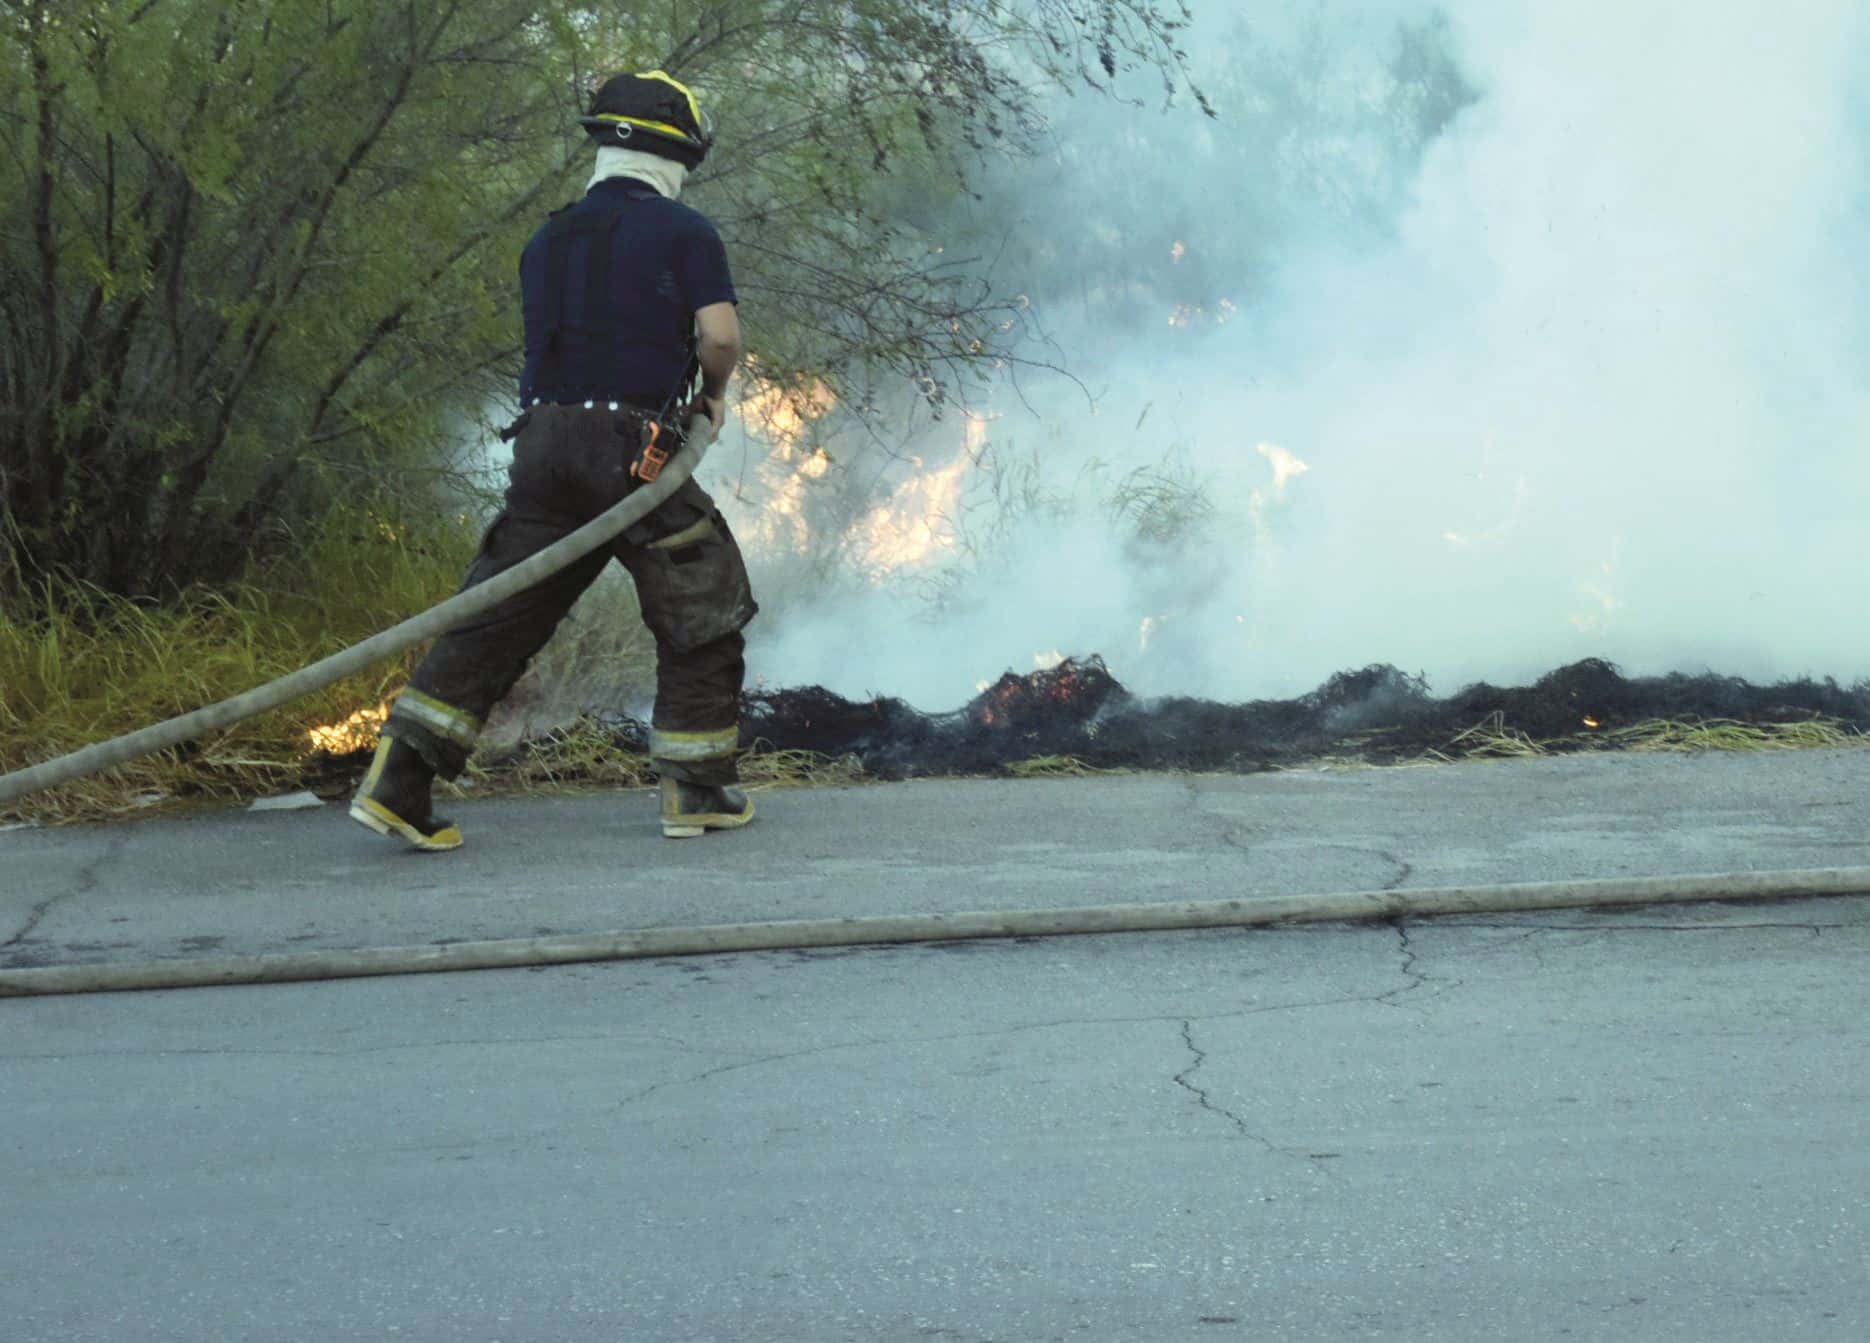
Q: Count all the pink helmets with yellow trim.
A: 0